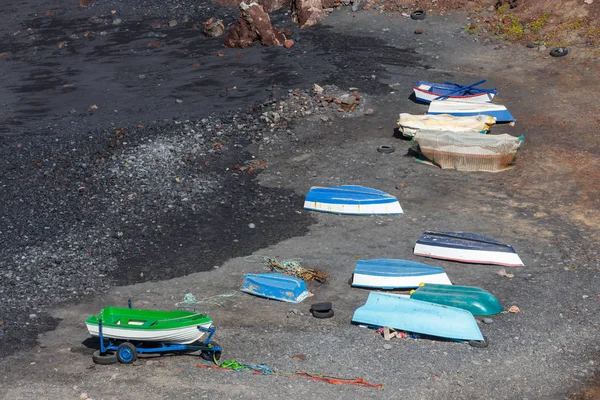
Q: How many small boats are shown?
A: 11